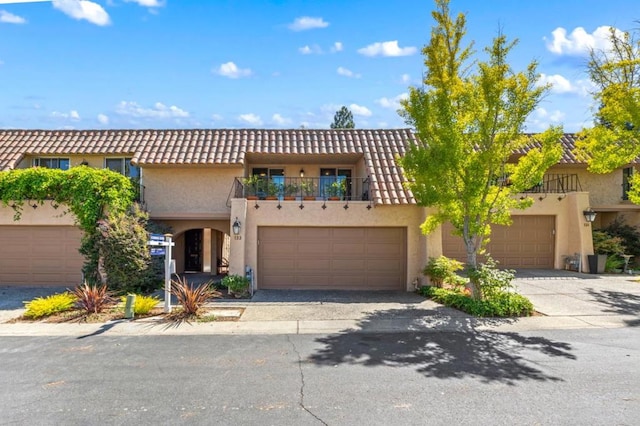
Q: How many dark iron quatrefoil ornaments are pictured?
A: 12